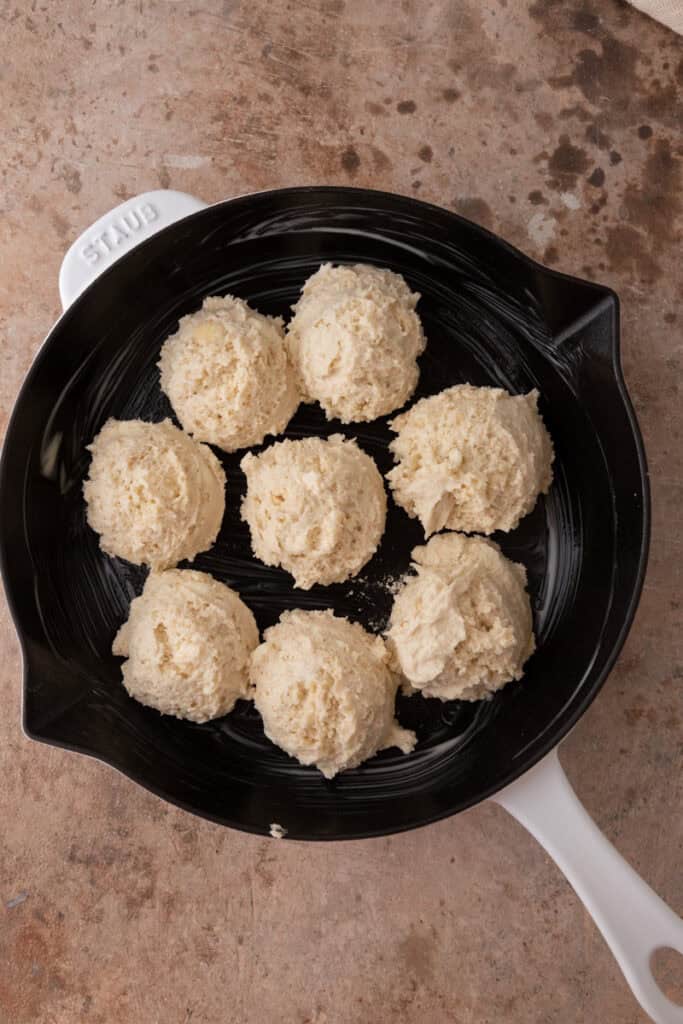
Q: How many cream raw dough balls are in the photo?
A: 8